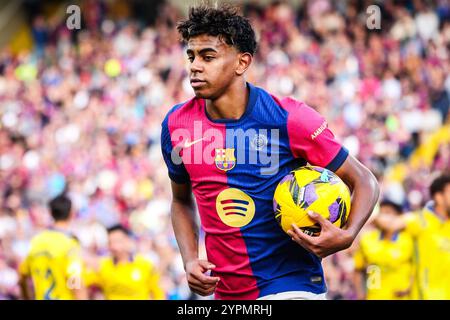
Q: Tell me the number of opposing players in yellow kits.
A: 4